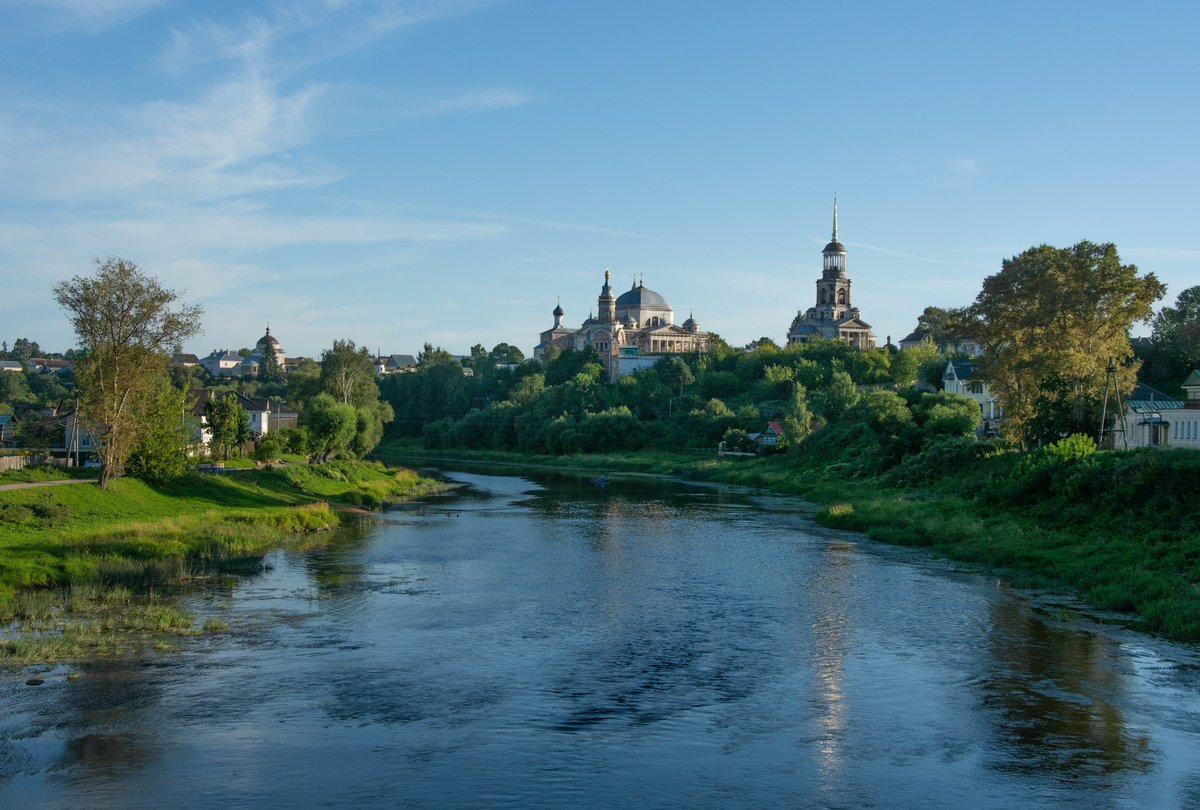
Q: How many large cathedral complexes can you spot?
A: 2